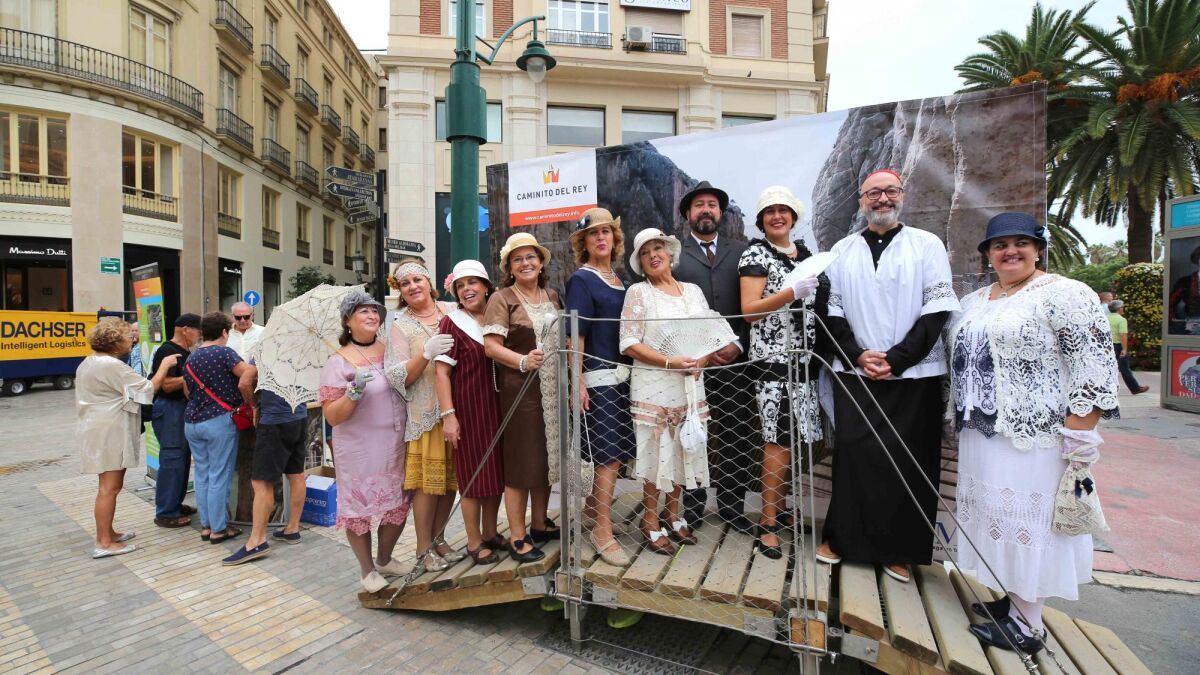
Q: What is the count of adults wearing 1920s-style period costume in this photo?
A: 10